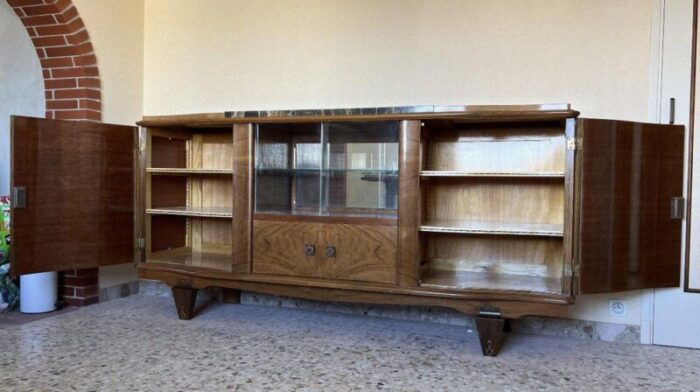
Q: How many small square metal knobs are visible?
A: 2